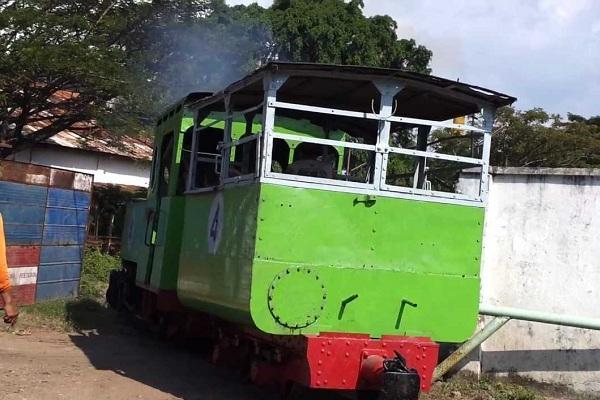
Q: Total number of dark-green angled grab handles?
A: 2